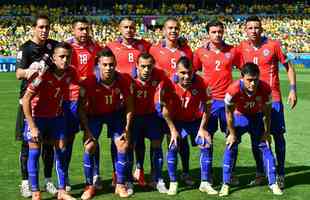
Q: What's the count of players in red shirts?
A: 10